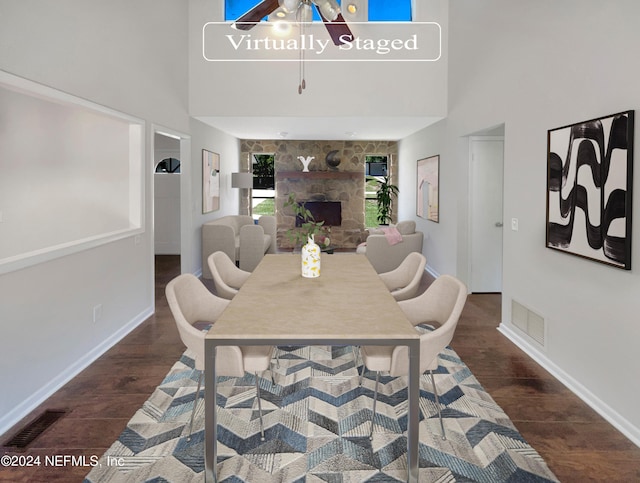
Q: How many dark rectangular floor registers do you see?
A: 1